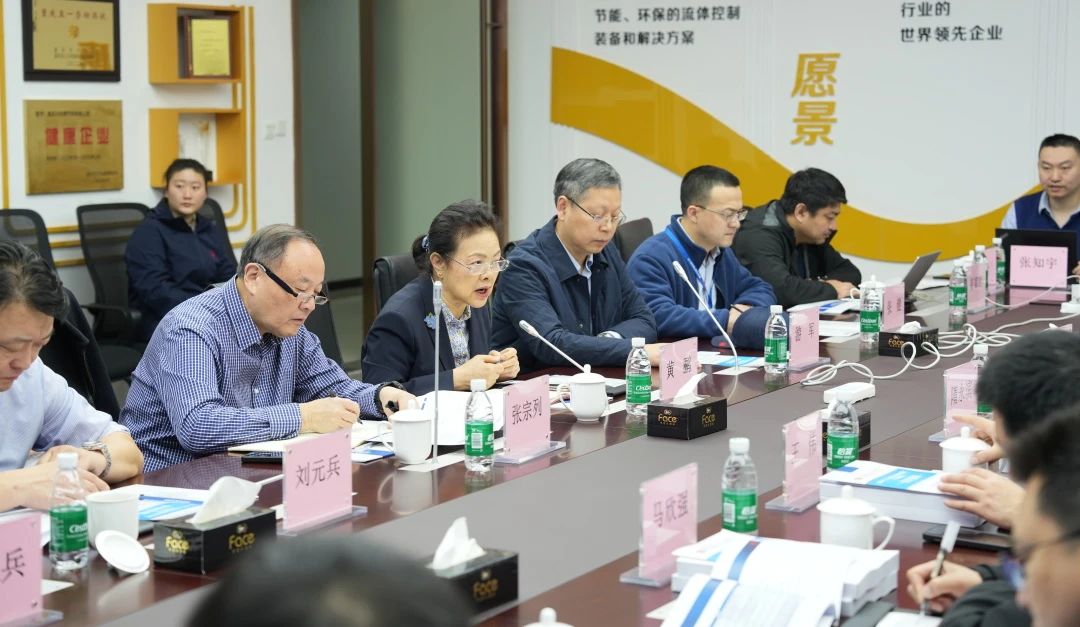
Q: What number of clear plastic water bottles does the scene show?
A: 11